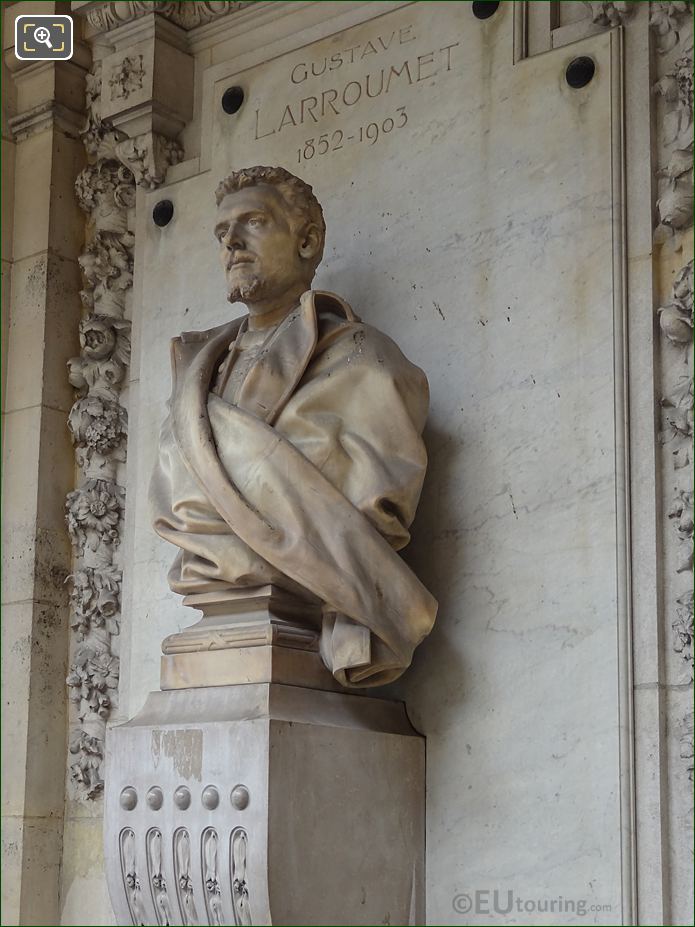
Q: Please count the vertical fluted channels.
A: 5